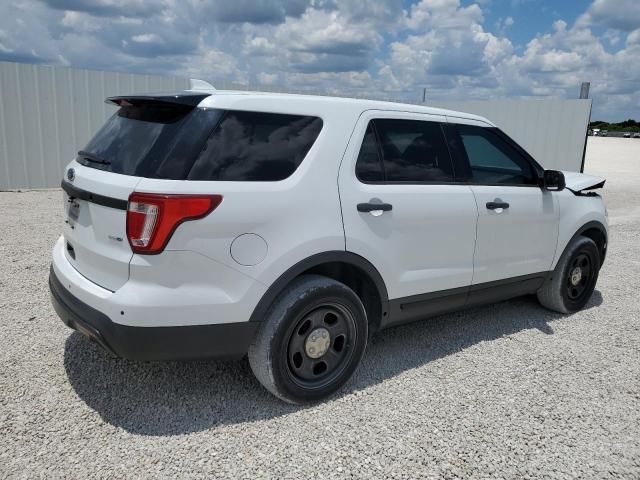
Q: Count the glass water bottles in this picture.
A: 0